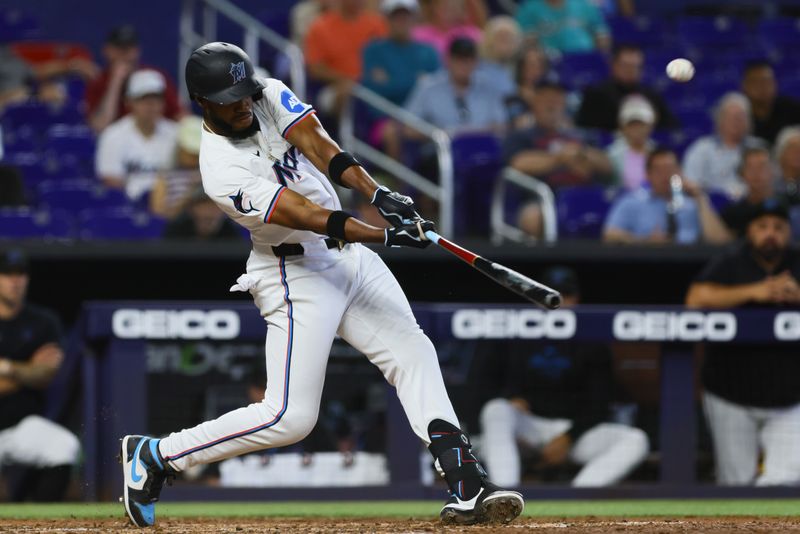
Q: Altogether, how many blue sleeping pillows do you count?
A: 0